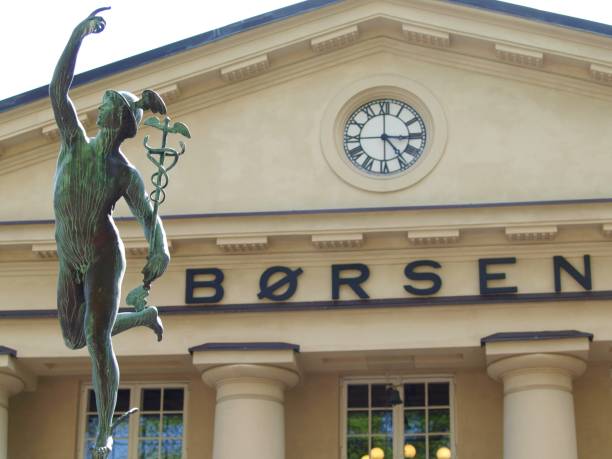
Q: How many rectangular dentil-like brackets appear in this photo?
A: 14